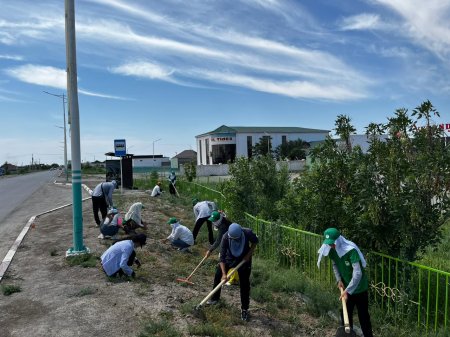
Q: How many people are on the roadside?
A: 11